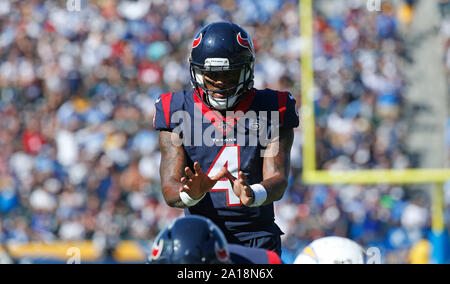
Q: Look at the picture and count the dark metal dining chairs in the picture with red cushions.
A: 0